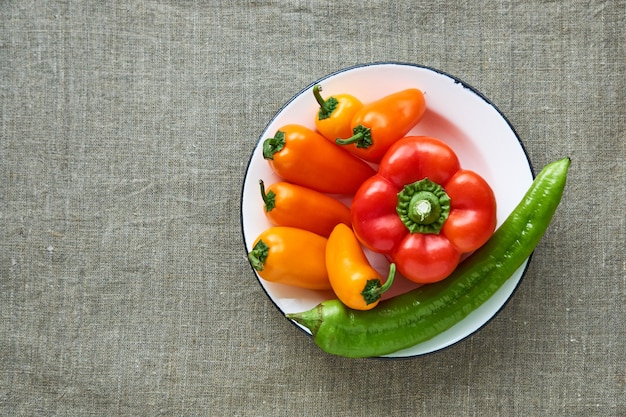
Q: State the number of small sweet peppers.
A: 6